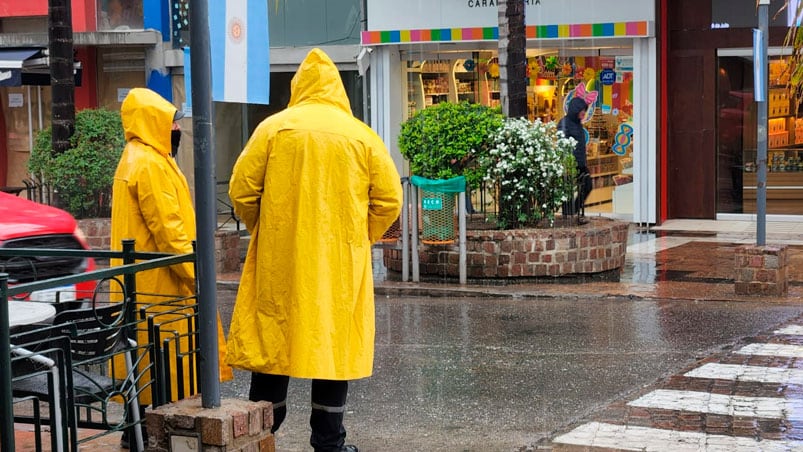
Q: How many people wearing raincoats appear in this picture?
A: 2